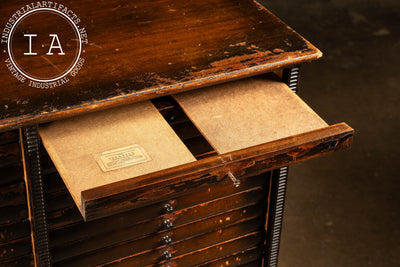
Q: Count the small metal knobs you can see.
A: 5